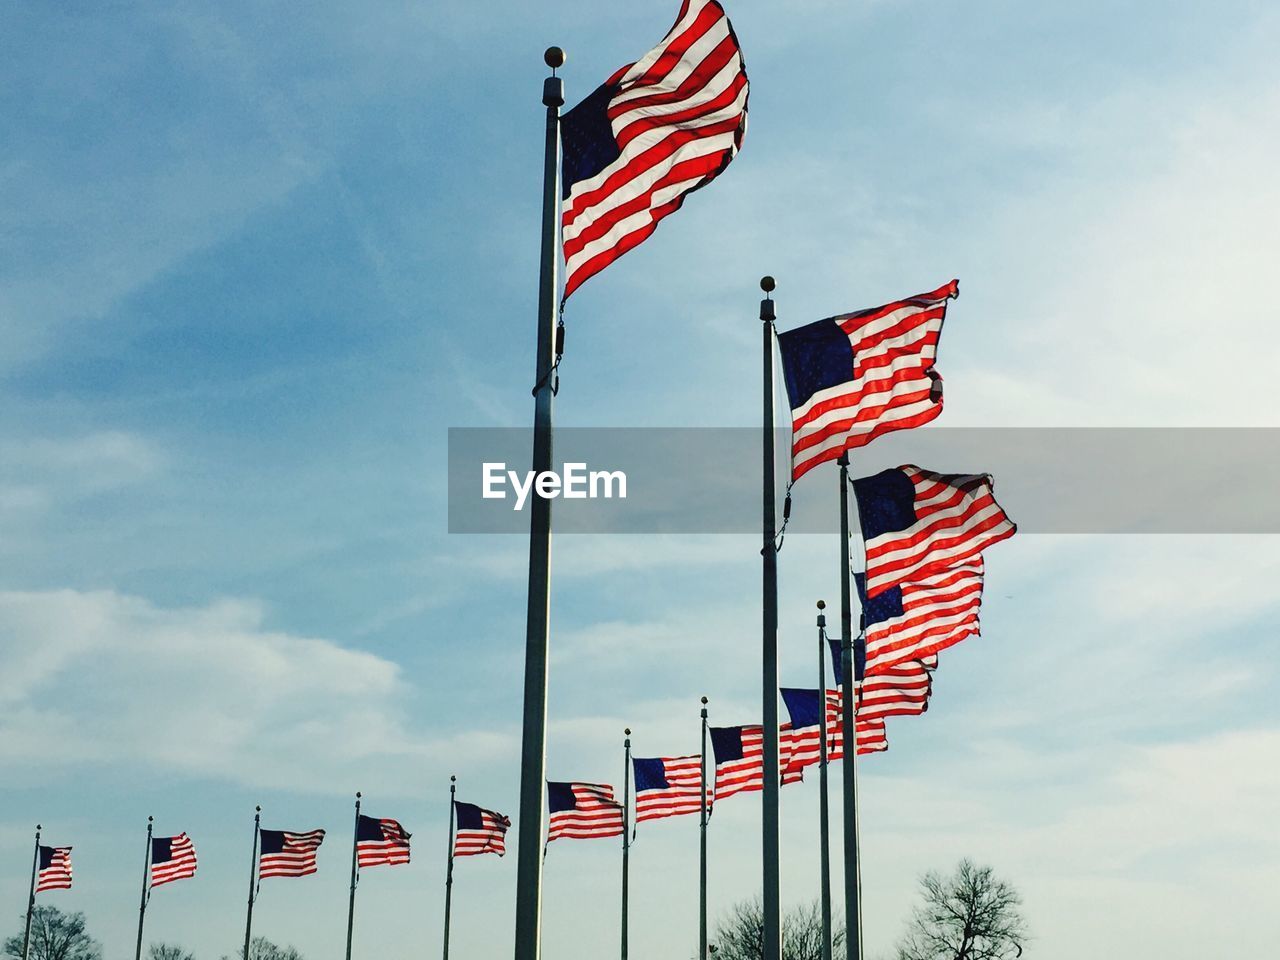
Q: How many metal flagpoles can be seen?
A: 11